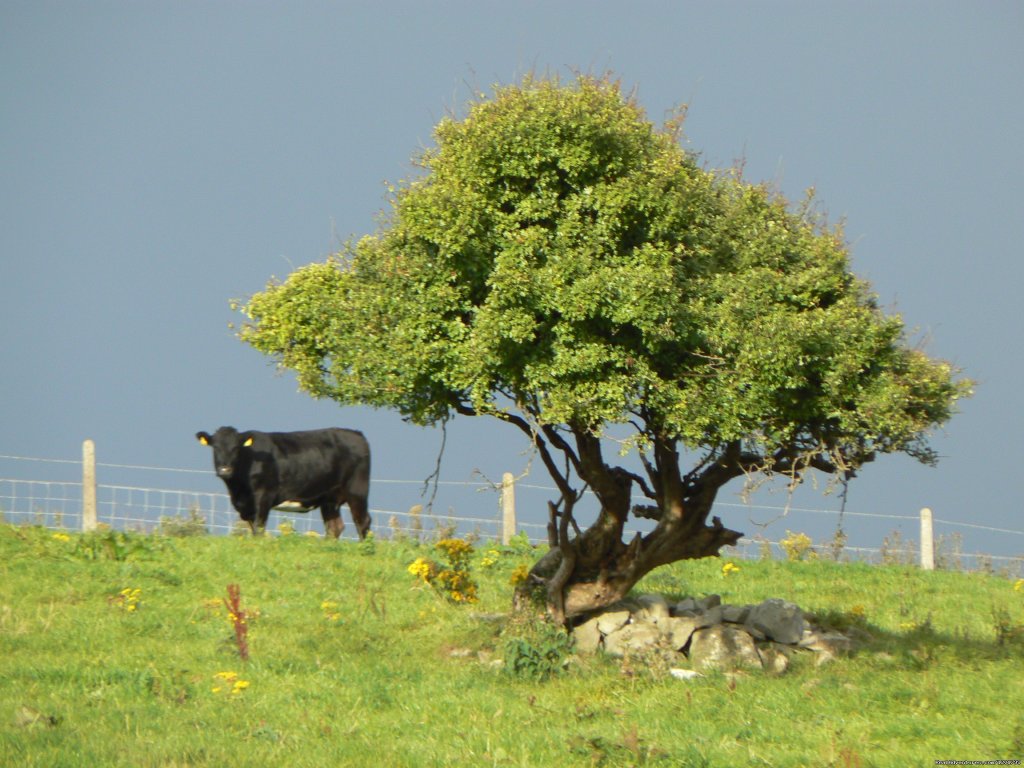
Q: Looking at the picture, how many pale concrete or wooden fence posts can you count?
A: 3